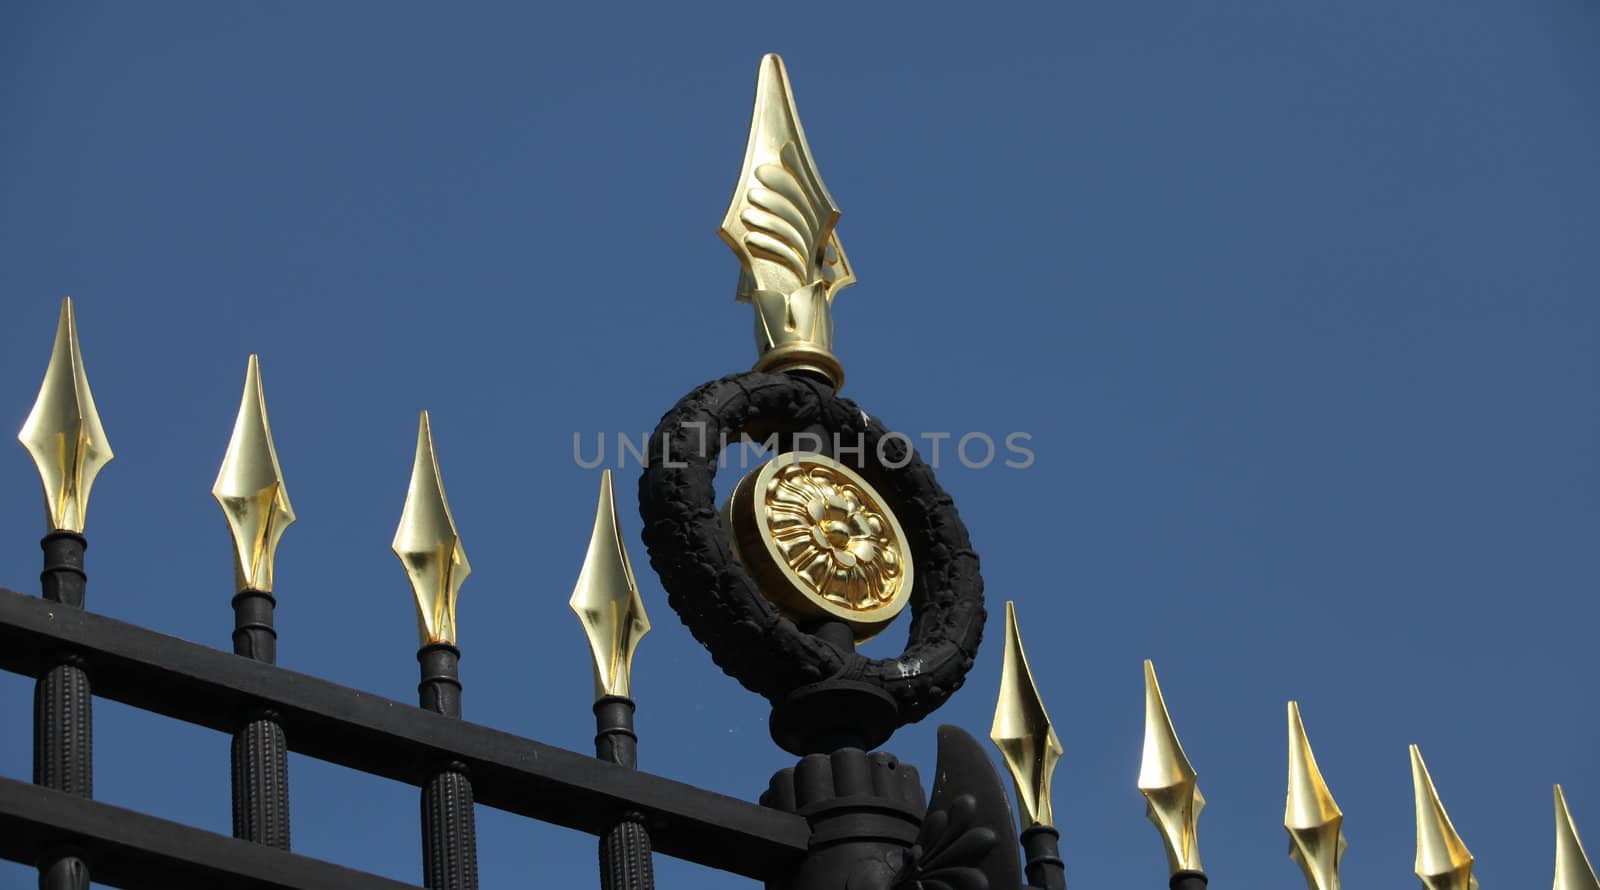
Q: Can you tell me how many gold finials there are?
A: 10